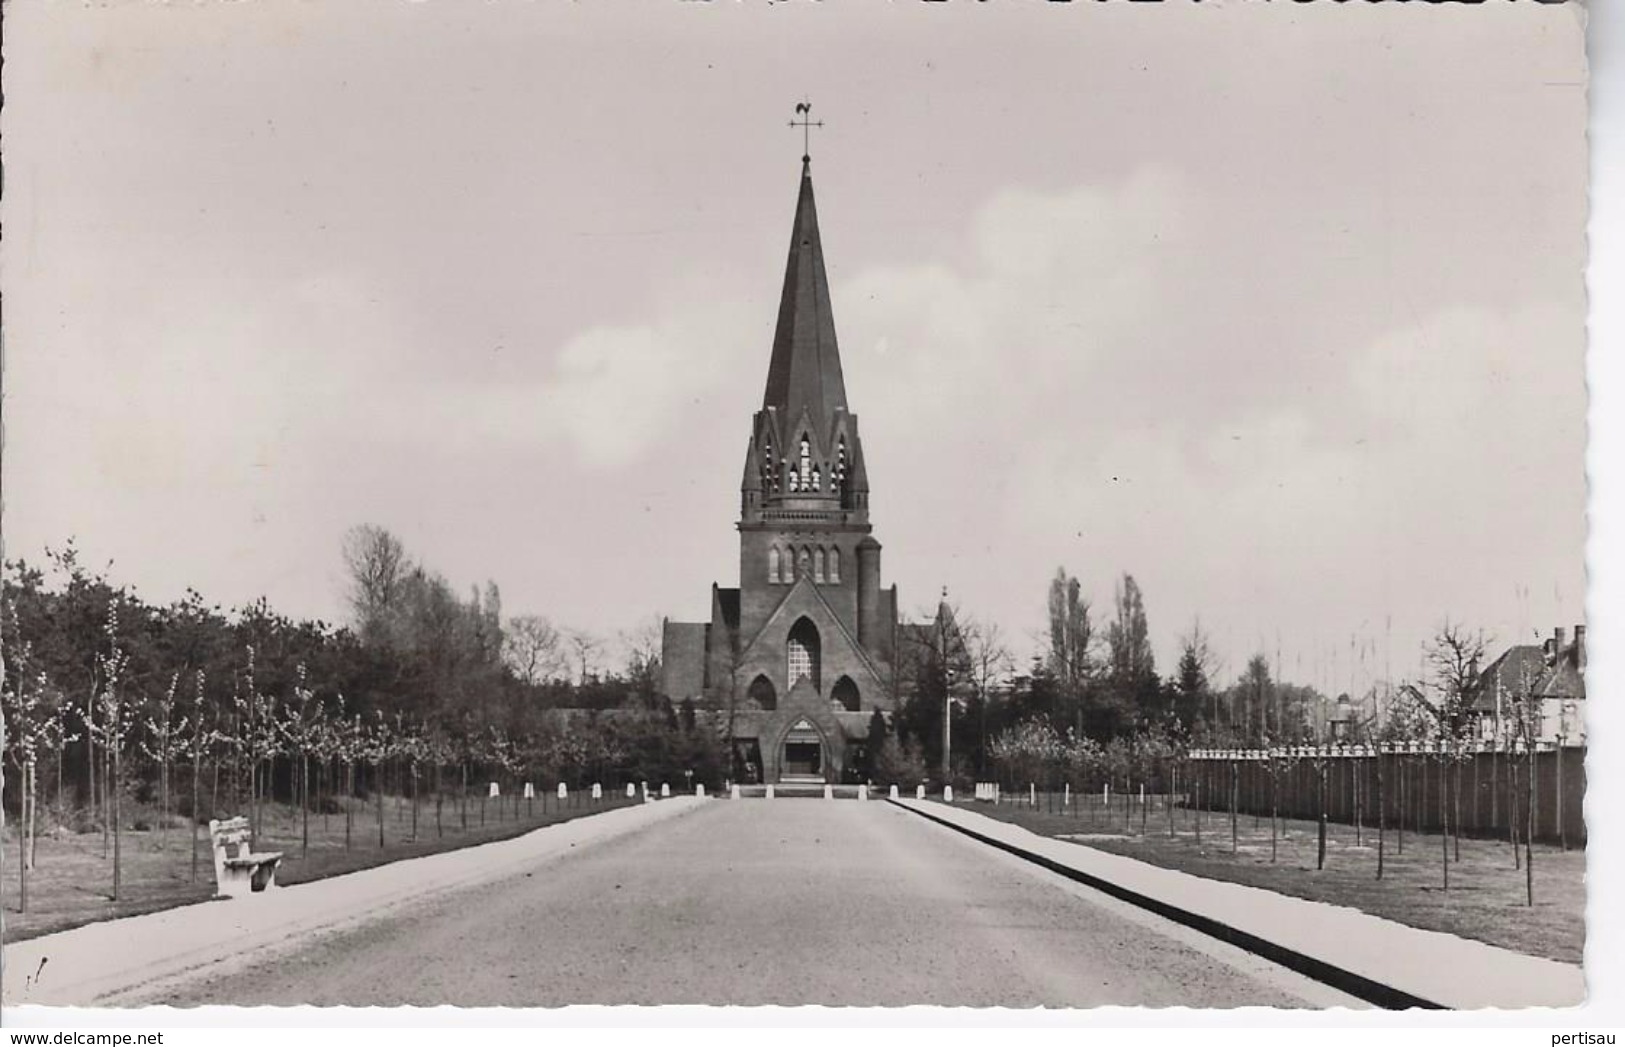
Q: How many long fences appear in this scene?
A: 1